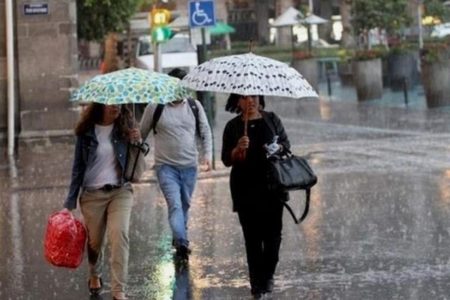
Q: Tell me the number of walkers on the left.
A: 2